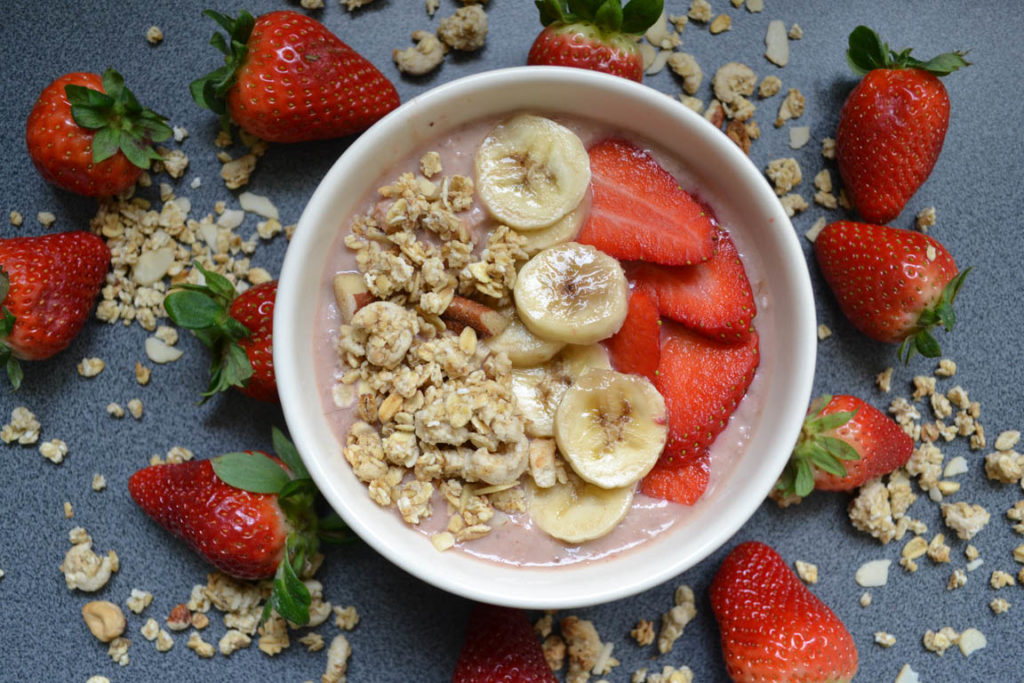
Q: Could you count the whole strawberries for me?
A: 11